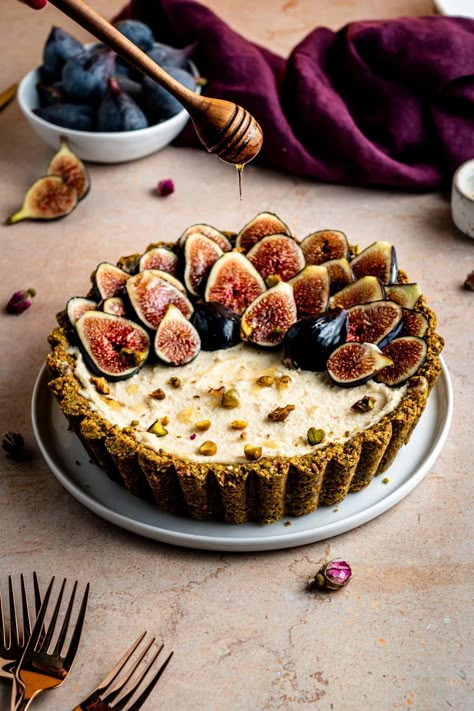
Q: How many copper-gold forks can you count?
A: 3